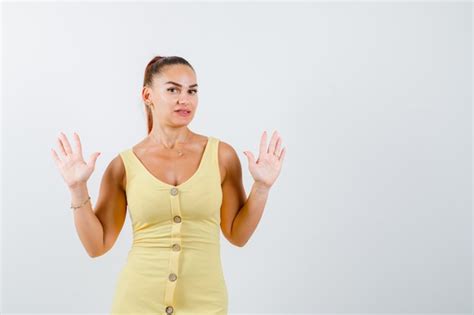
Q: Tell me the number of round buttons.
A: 5